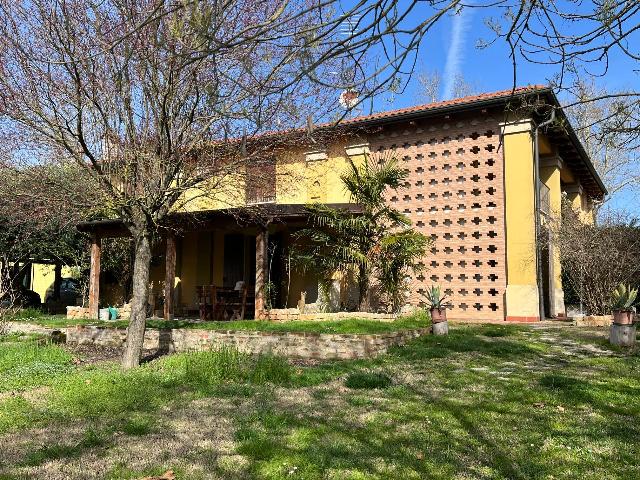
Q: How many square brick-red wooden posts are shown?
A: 3